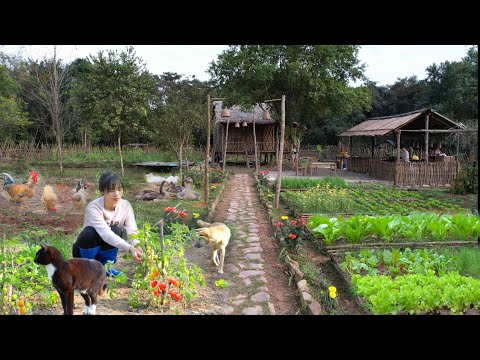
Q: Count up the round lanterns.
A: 4